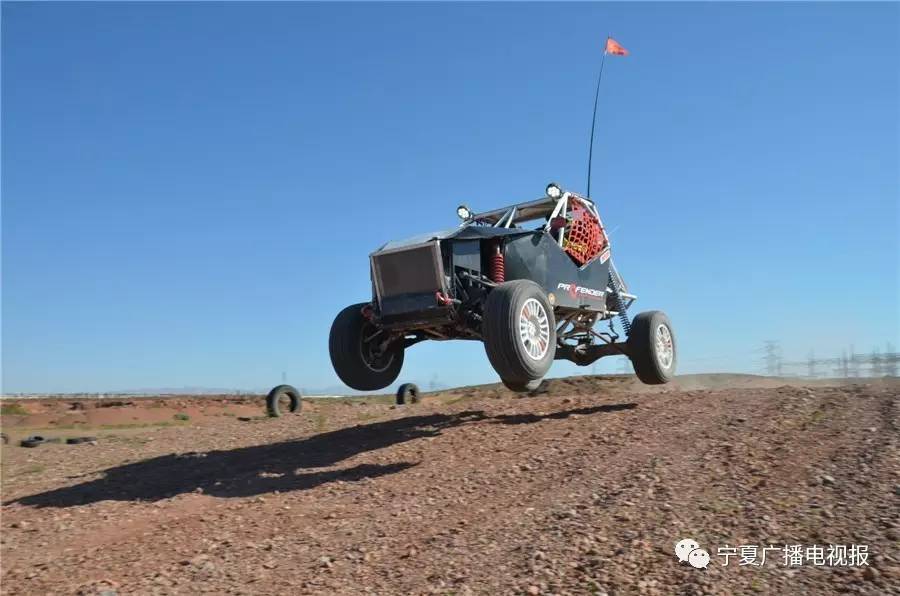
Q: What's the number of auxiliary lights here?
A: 2